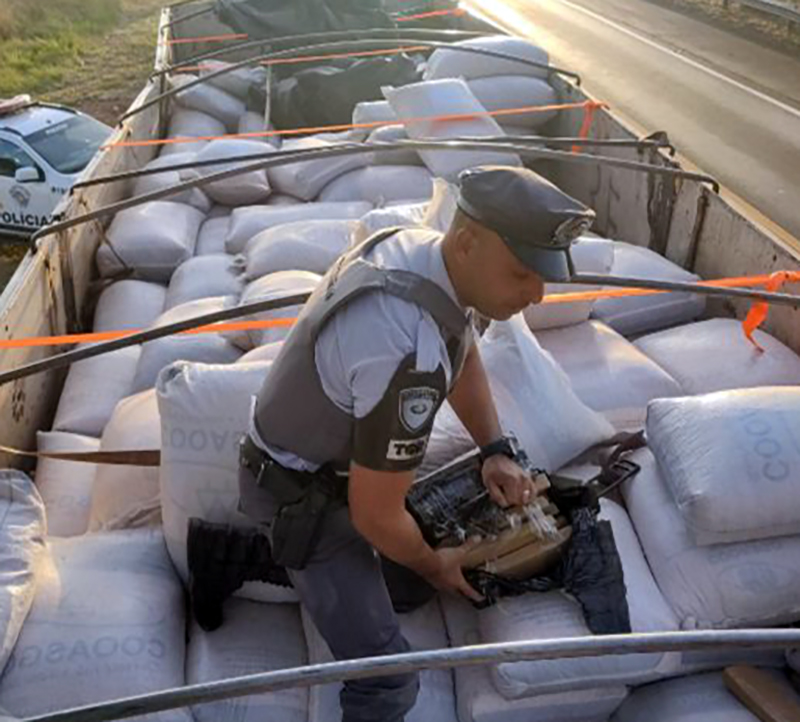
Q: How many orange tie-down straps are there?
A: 4